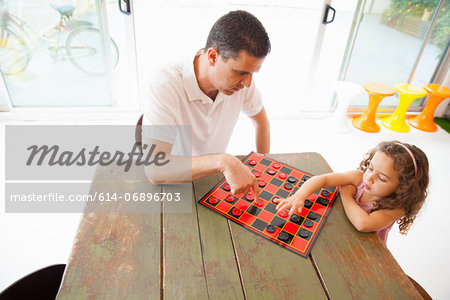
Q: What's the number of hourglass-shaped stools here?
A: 4